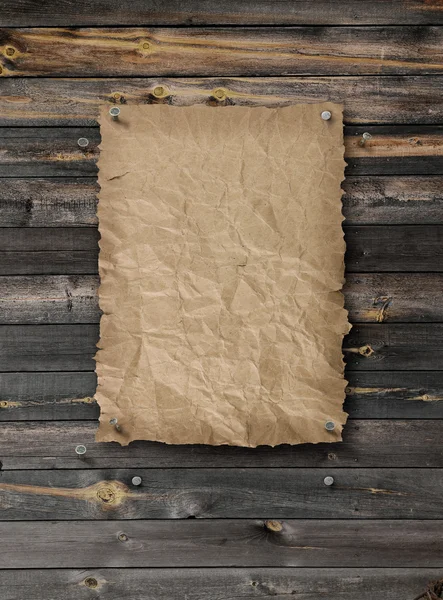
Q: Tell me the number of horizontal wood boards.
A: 13